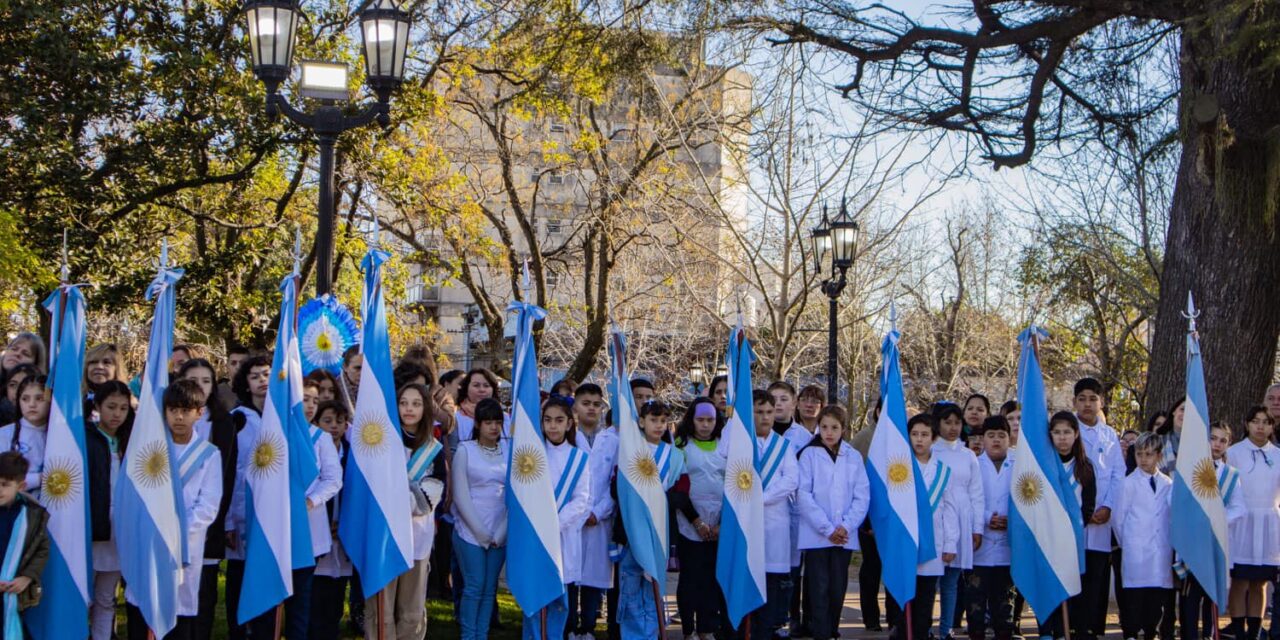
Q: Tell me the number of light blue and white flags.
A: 10